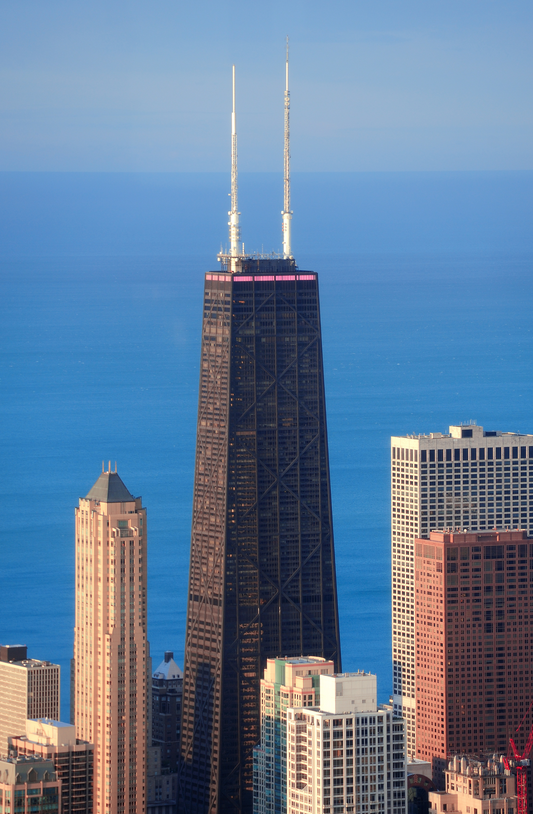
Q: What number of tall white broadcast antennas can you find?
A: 2